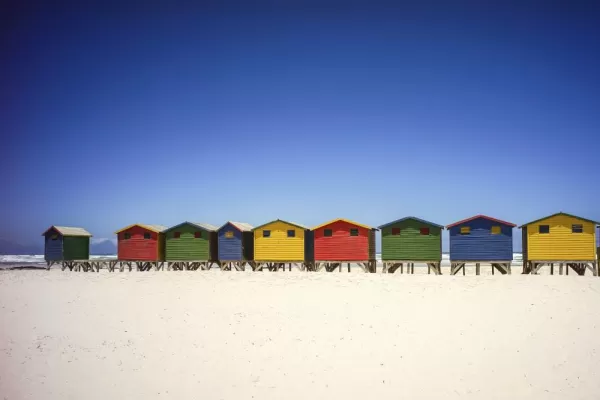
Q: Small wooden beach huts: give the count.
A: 9